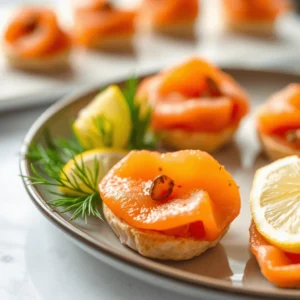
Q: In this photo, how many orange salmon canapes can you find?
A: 8